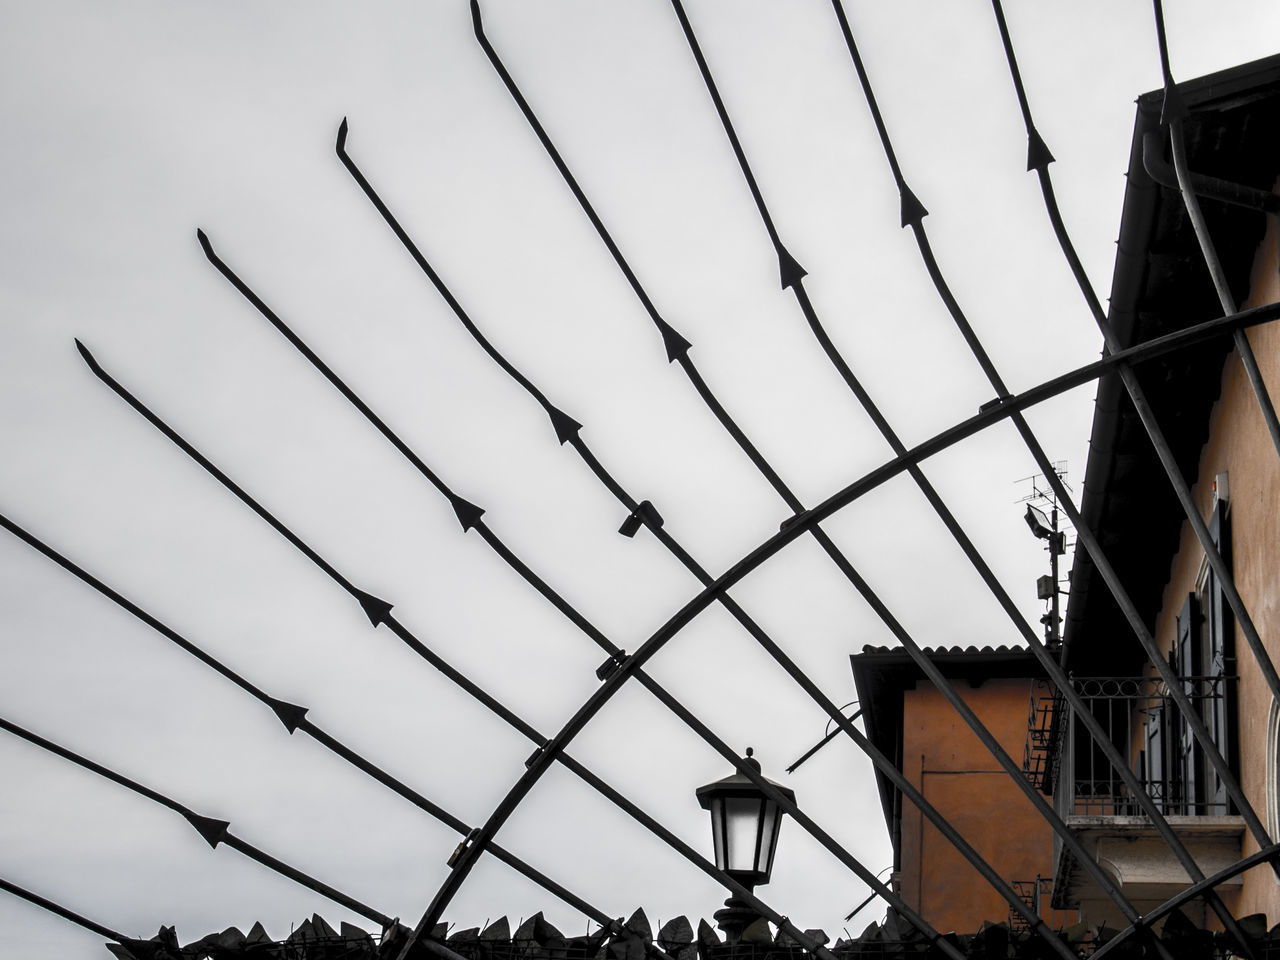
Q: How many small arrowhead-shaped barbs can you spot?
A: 10